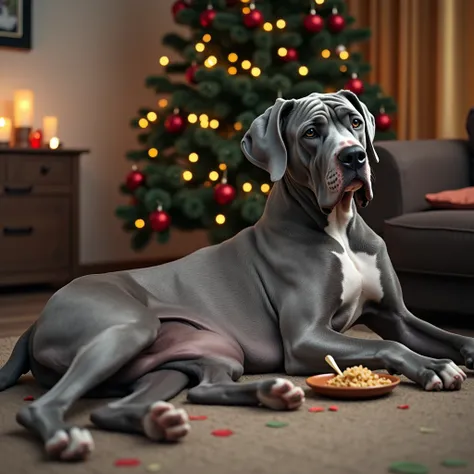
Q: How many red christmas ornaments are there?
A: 13